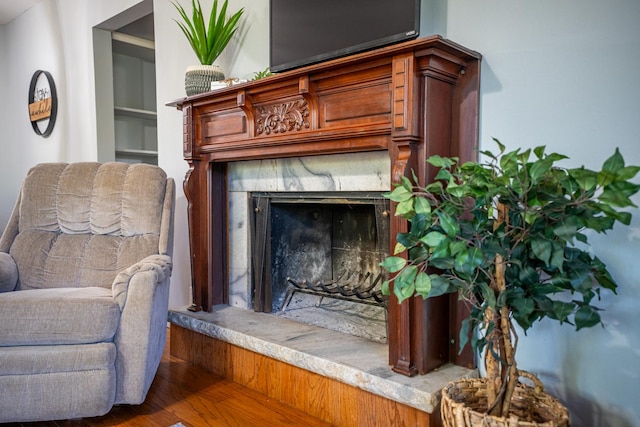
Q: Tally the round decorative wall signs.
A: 1